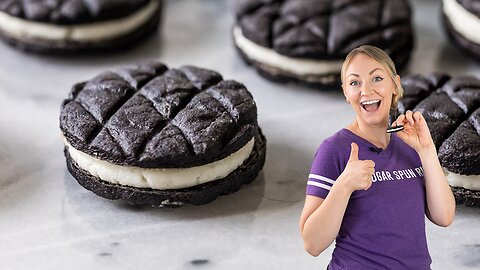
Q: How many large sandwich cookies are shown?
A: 5